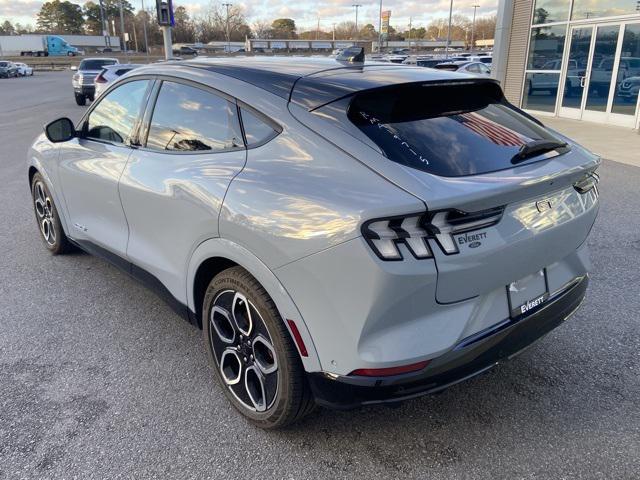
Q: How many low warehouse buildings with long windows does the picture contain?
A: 1